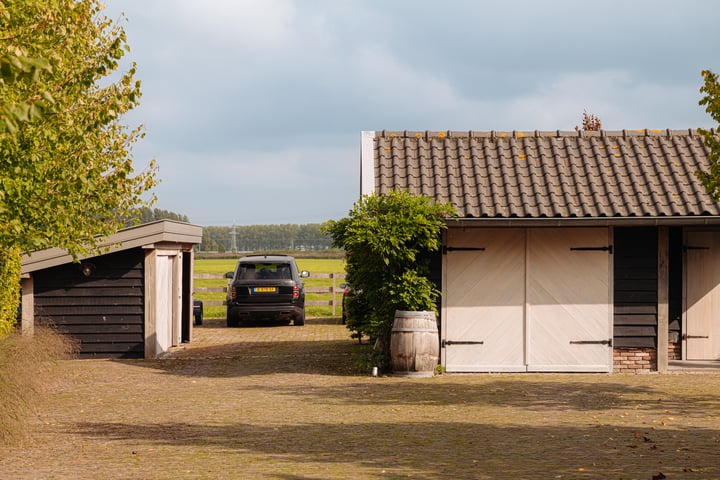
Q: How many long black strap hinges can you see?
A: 6